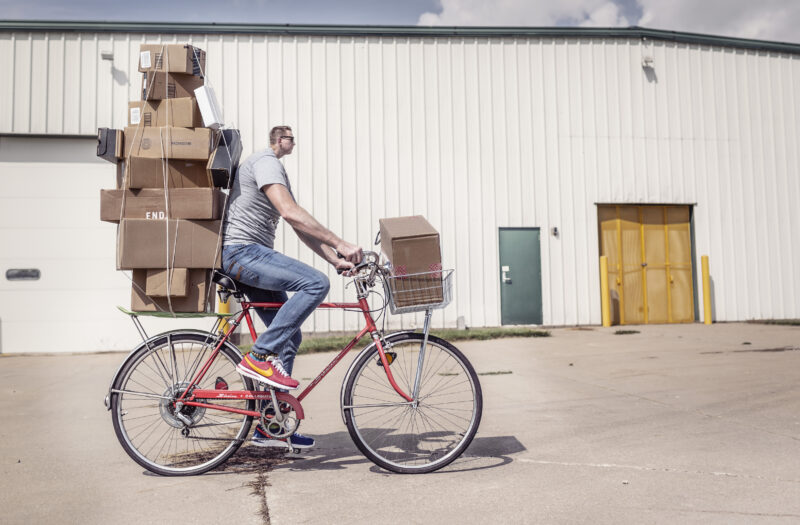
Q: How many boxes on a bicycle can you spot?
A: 13